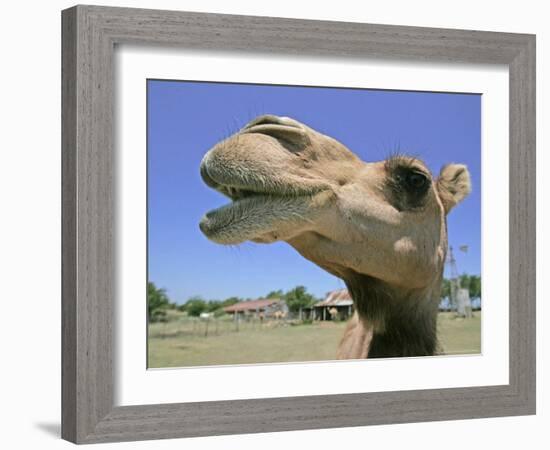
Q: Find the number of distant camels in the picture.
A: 2